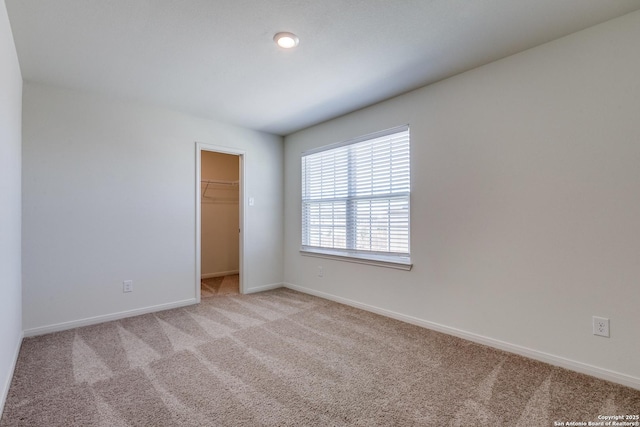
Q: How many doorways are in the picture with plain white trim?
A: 1